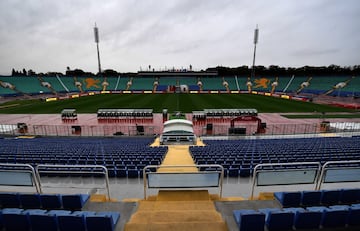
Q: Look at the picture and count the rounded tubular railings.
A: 5